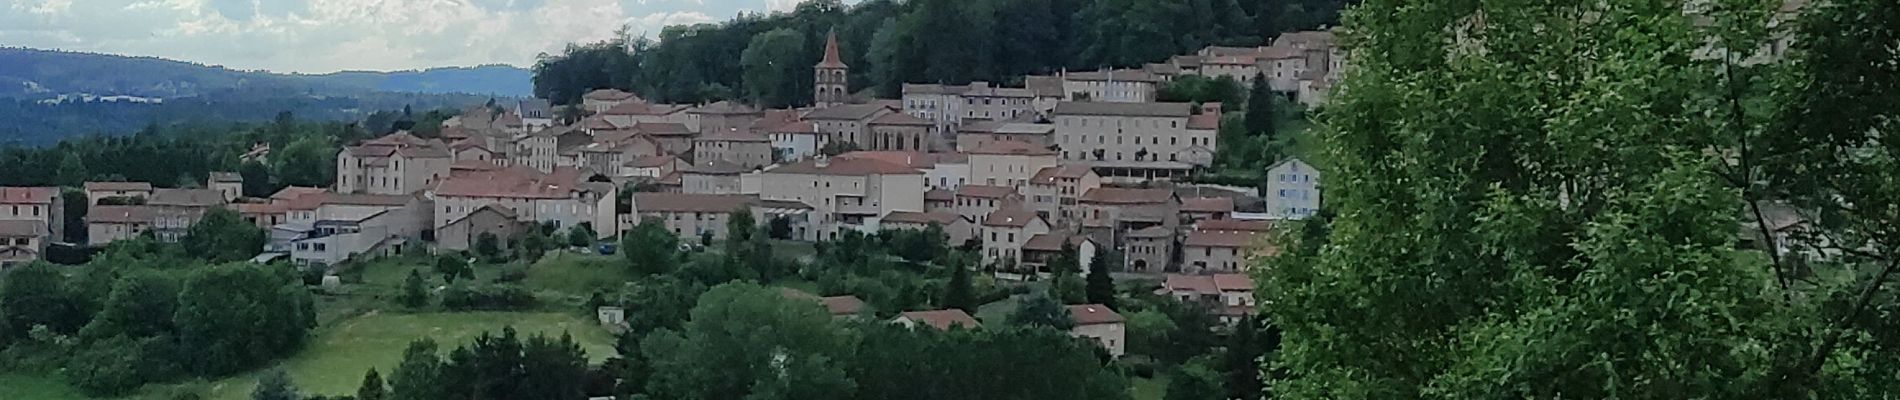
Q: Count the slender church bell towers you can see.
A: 1